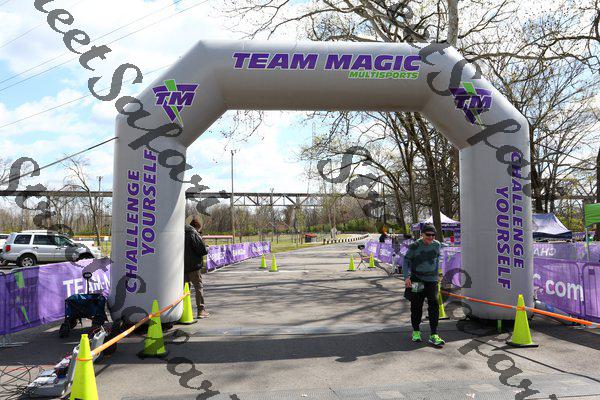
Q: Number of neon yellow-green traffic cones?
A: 9